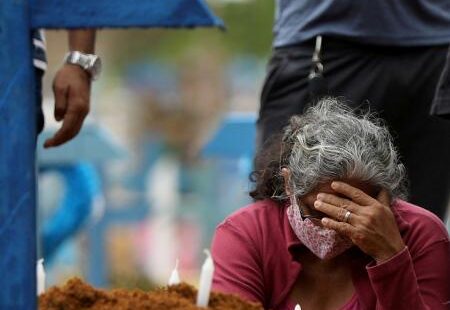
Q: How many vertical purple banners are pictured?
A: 0